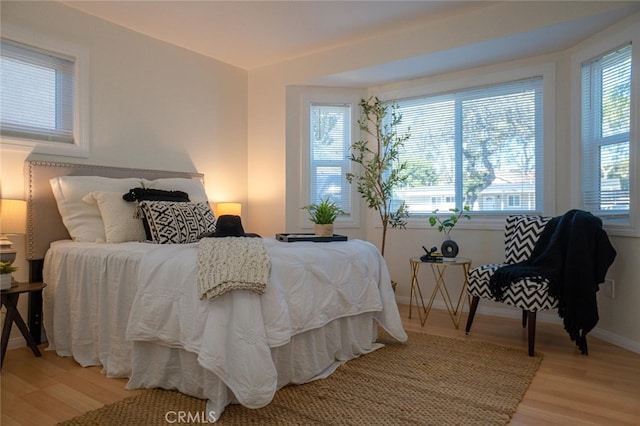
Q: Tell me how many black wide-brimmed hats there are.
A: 1